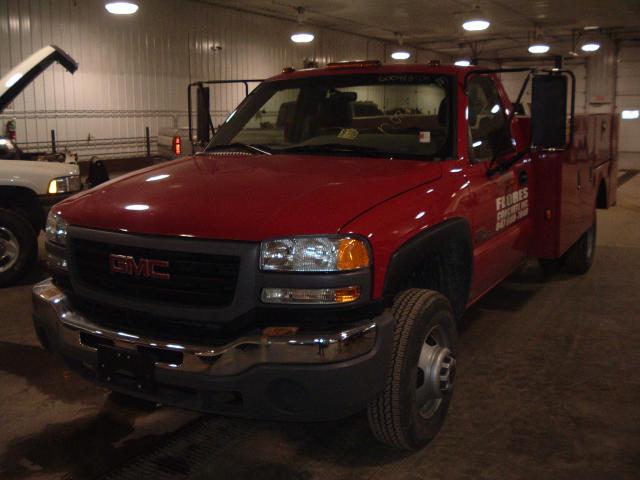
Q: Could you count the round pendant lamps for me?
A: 7